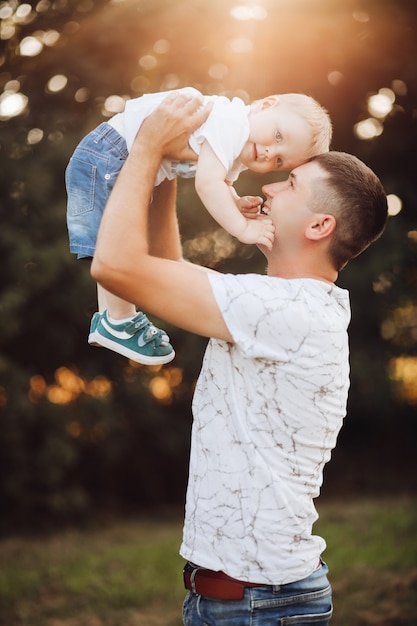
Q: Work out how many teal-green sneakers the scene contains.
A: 2